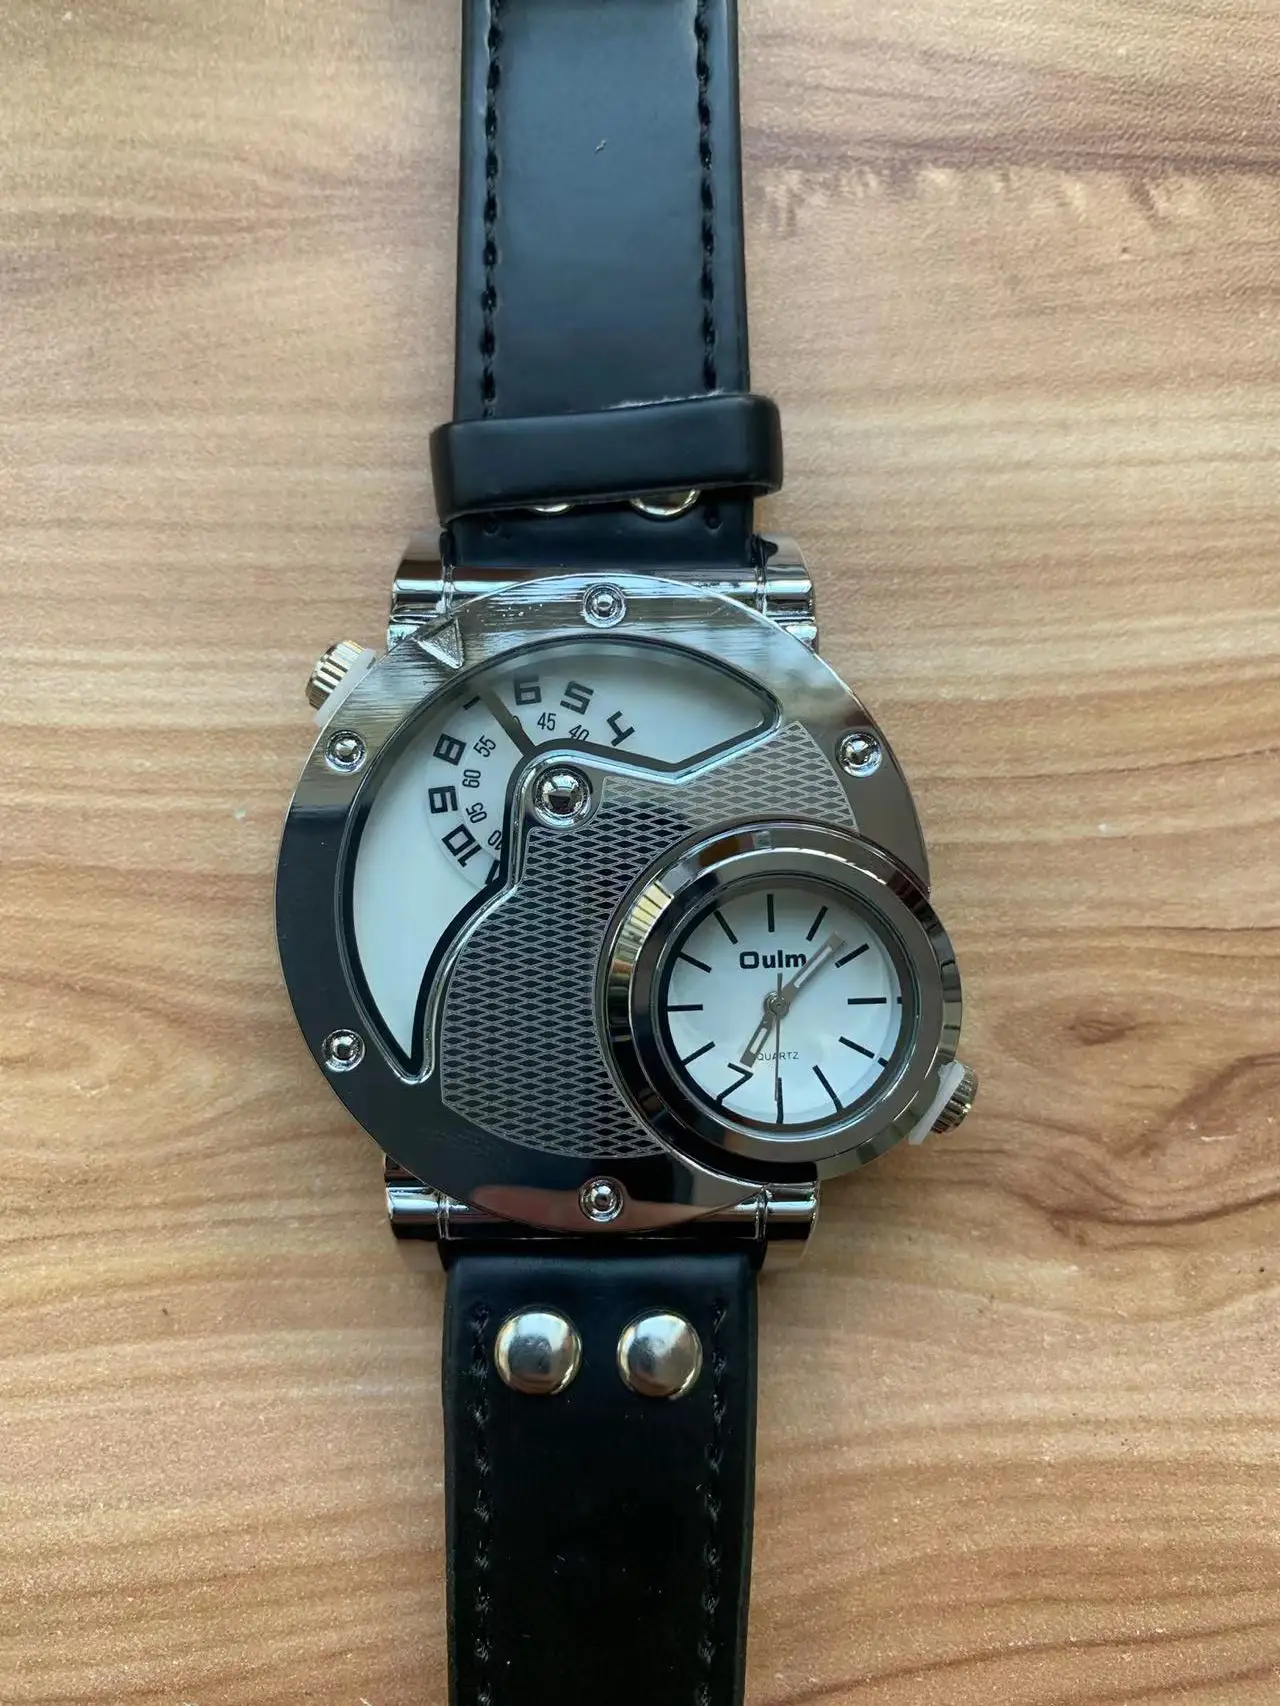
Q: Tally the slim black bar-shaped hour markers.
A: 11